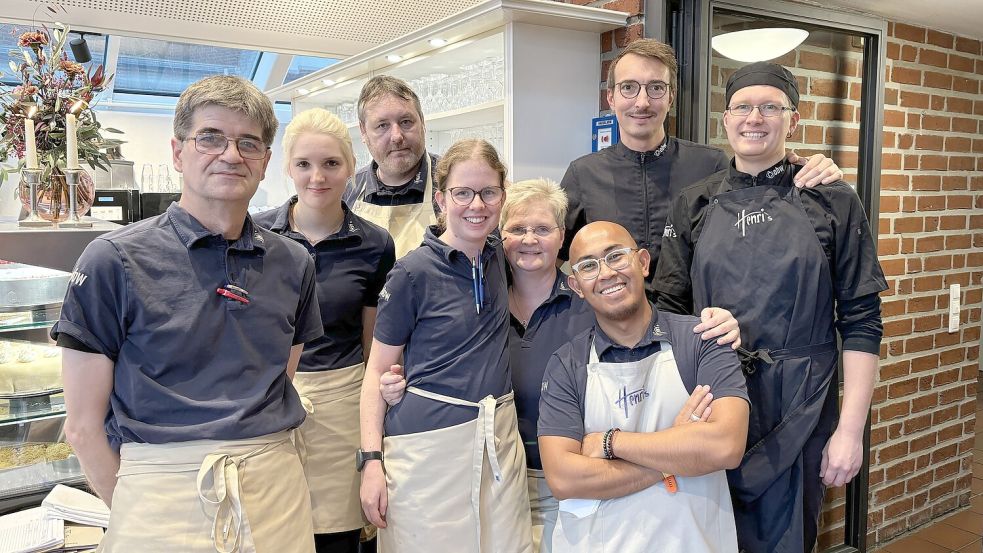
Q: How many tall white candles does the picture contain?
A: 2